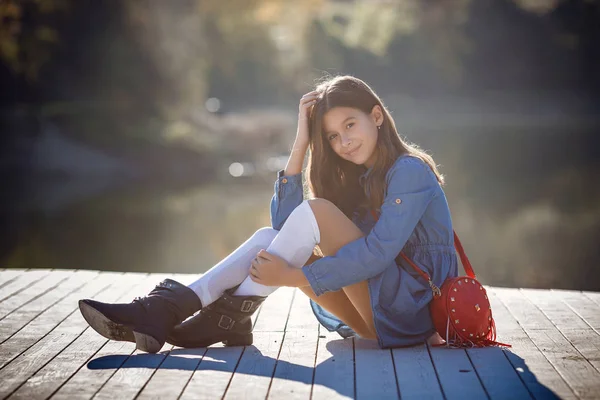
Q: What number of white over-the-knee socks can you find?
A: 2